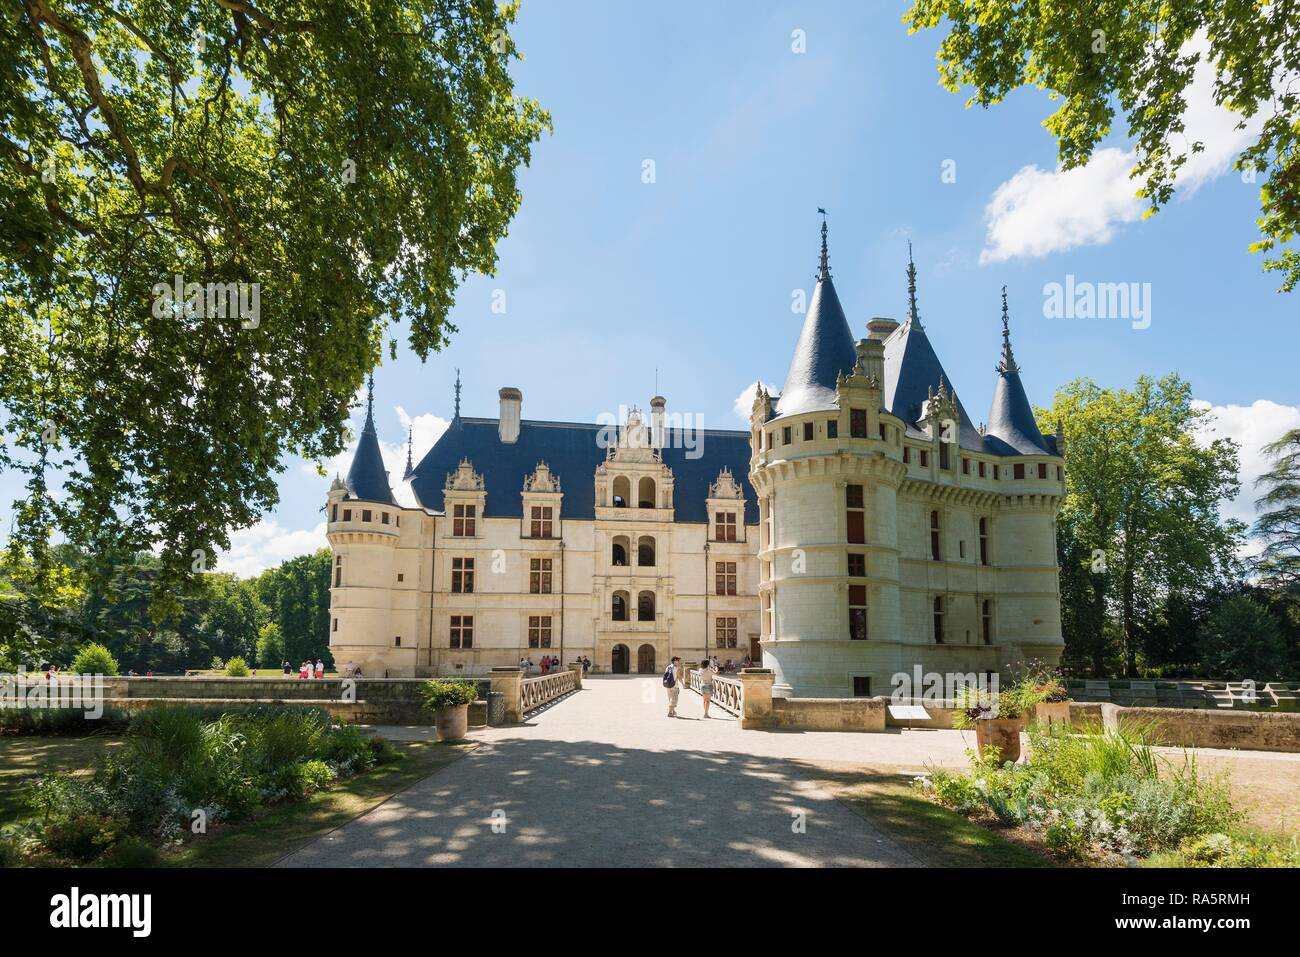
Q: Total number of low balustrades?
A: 2